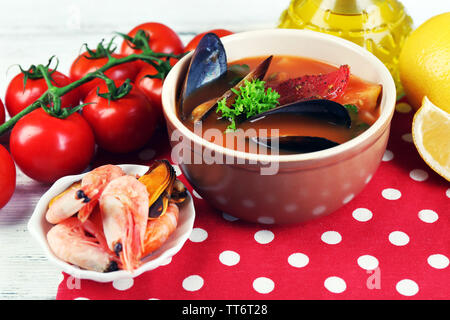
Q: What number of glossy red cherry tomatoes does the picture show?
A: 9